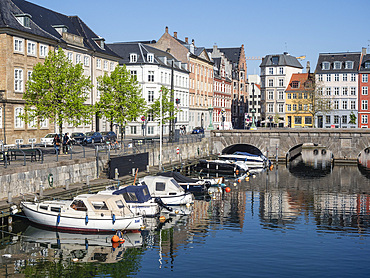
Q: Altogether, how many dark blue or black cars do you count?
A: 4